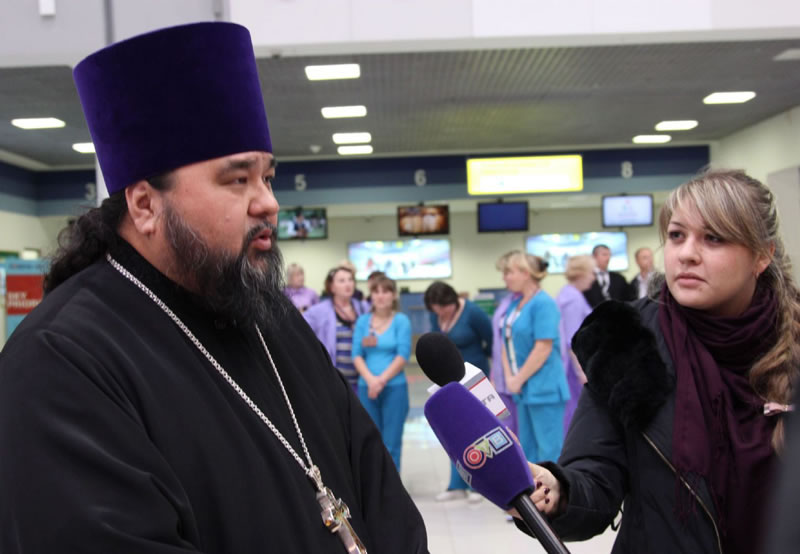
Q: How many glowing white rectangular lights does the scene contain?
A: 9